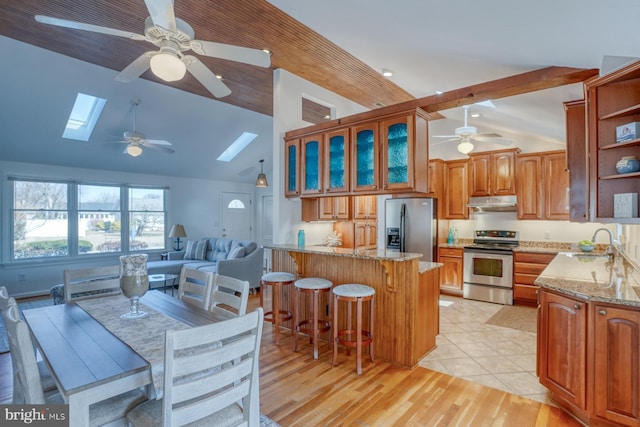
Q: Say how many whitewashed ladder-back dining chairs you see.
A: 6